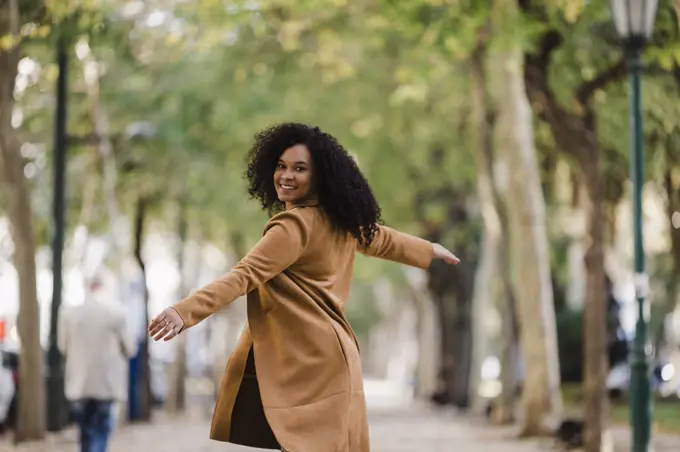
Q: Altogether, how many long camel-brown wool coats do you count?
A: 1